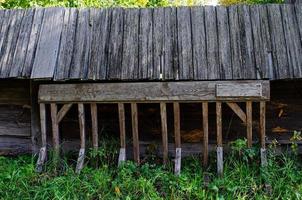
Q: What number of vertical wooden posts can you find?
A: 12